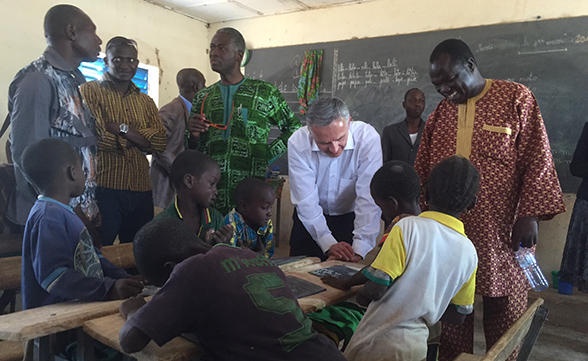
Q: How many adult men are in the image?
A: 7